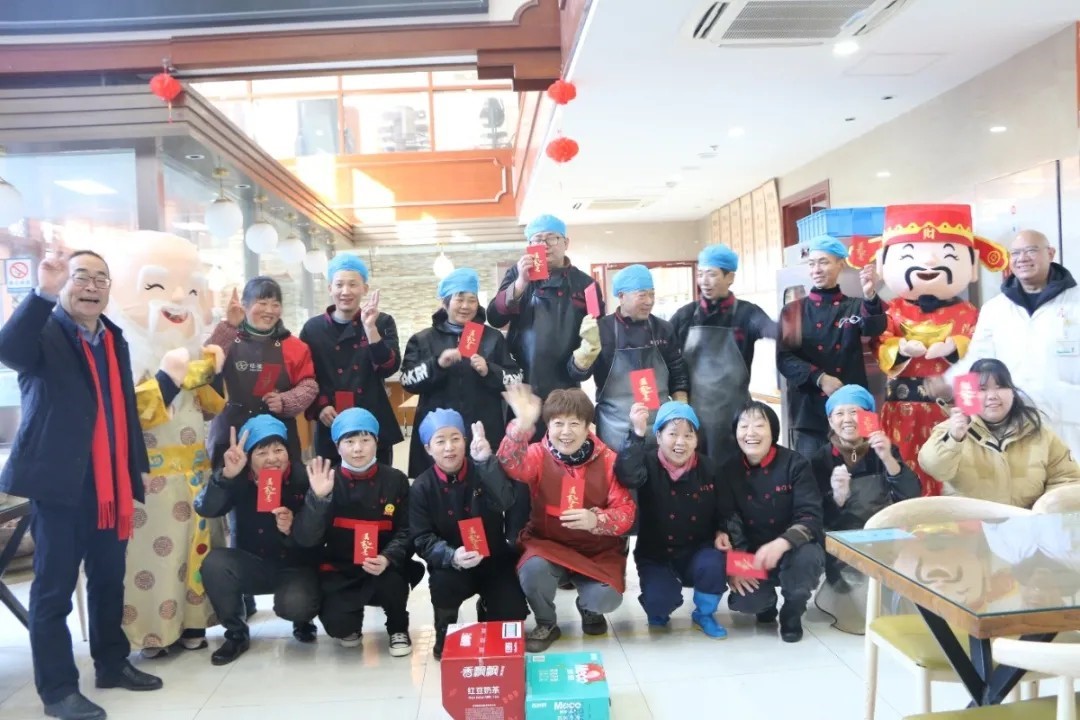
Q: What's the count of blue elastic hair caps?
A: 11